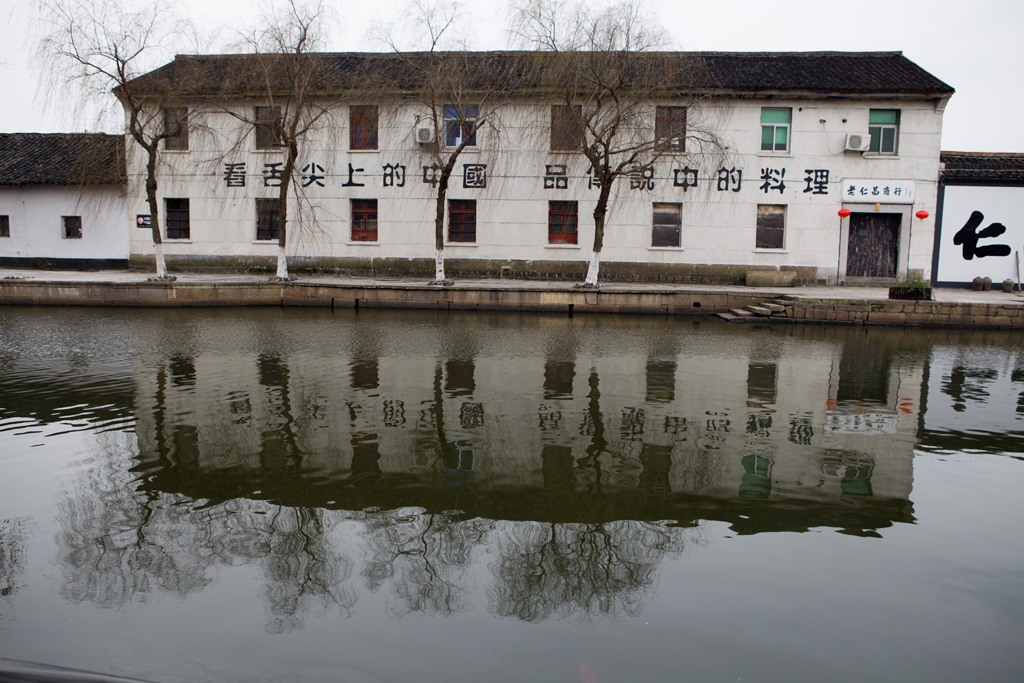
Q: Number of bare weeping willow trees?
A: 4